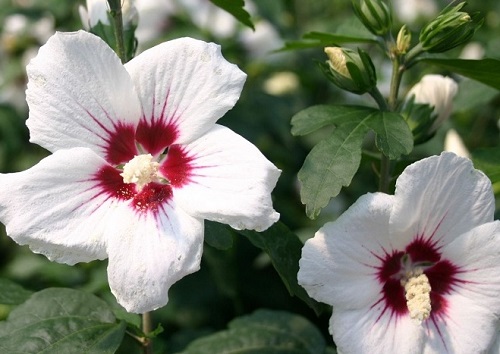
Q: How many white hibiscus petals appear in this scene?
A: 10